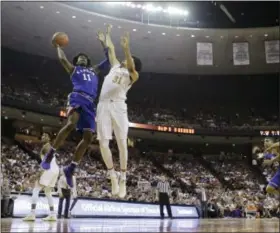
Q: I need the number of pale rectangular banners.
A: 3